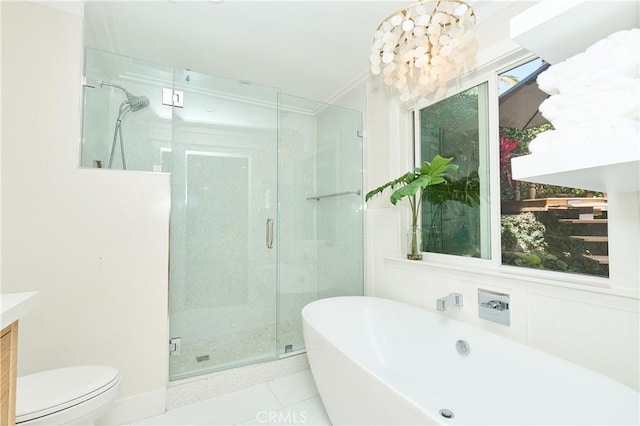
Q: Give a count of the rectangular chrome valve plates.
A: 1